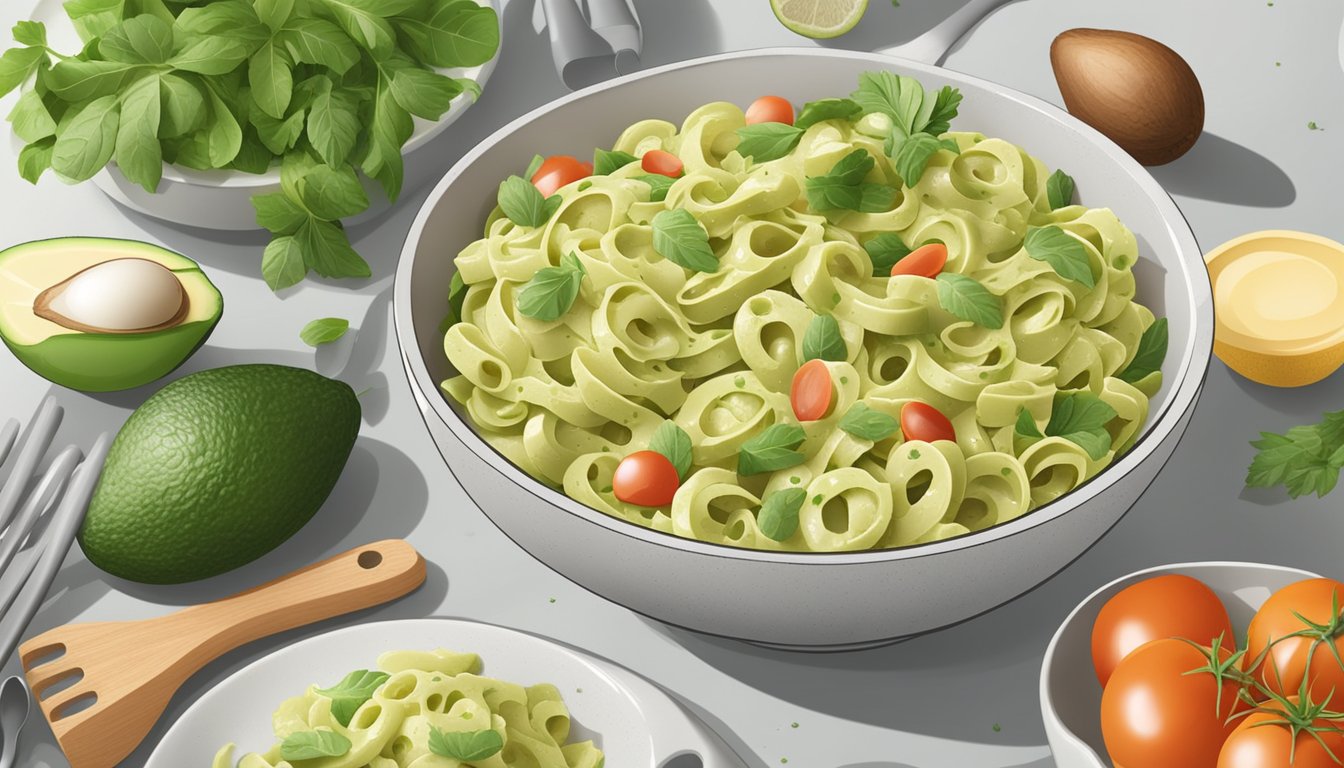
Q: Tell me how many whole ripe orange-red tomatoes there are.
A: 4